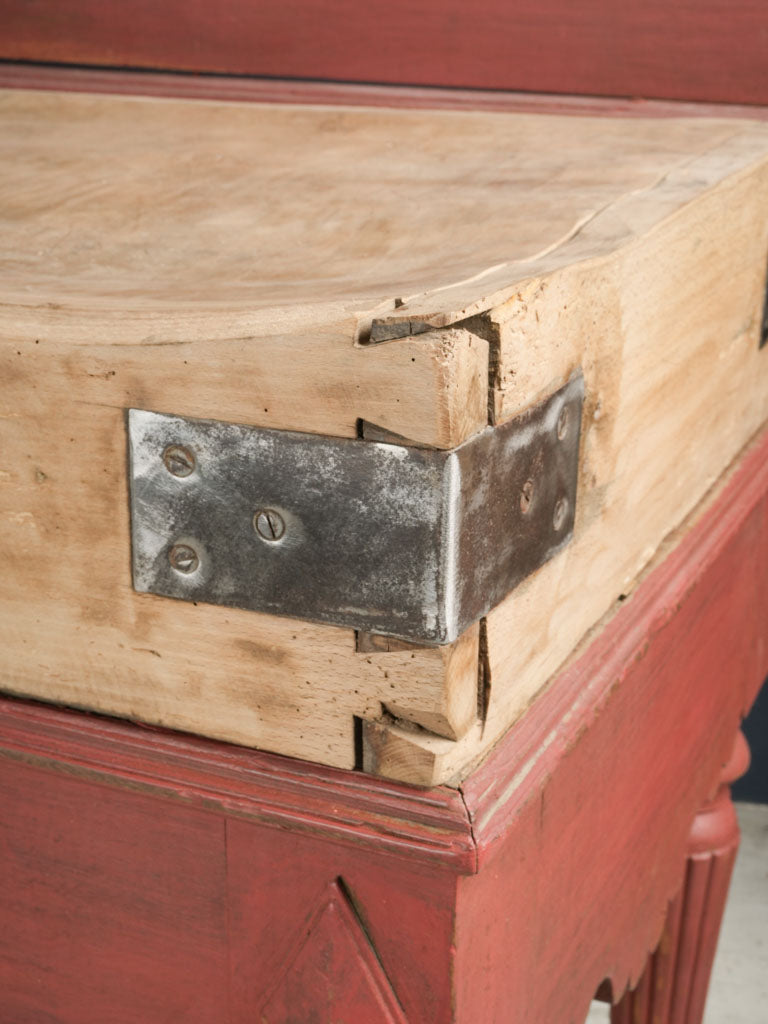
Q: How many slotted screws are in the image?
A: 6